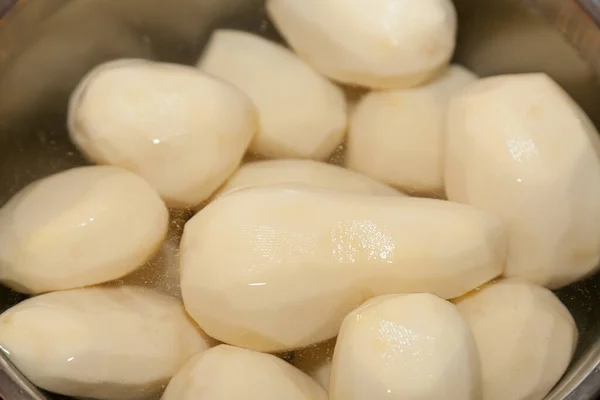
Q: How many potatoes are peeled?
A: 12